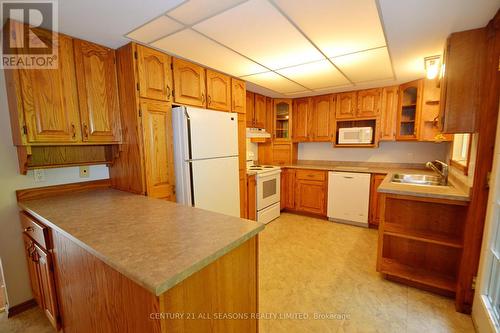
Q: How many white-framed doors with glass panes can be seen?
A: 1